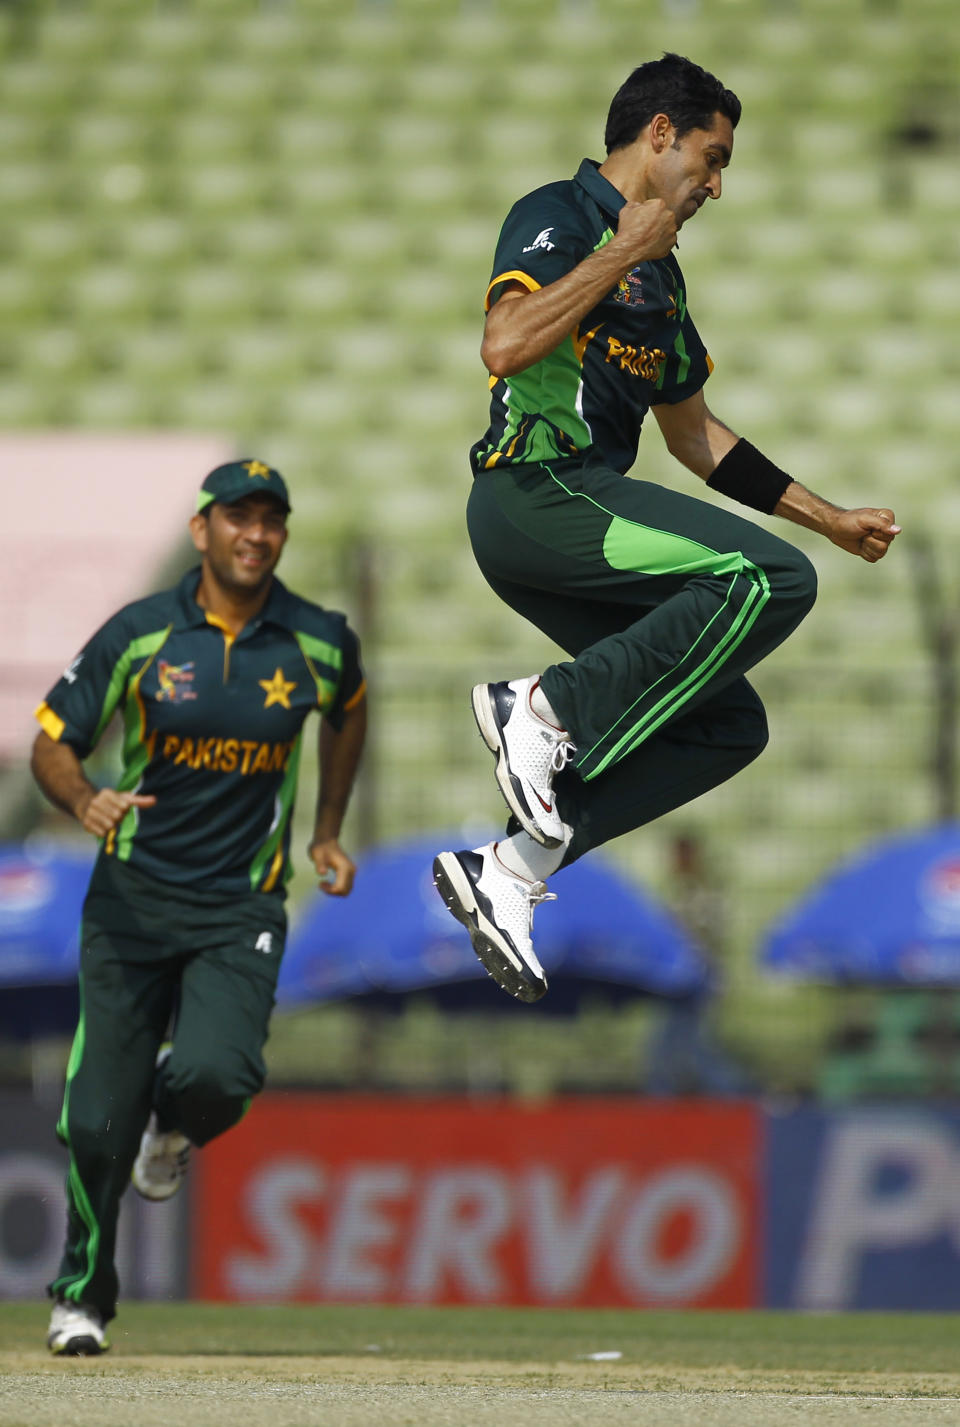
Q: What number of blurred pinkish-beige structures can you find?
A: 1